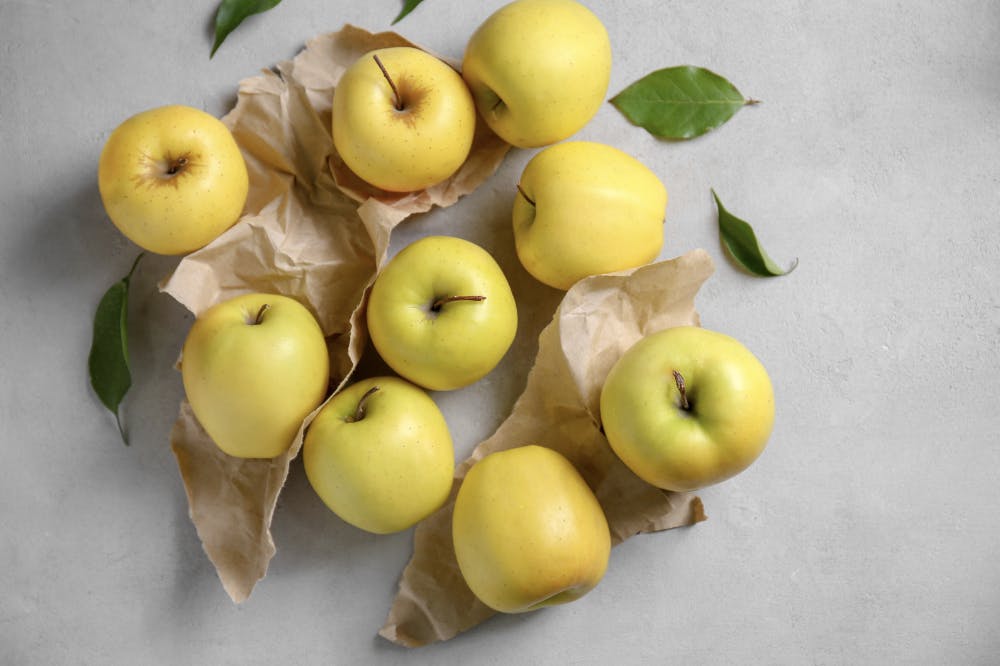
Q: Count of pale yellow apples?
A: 9